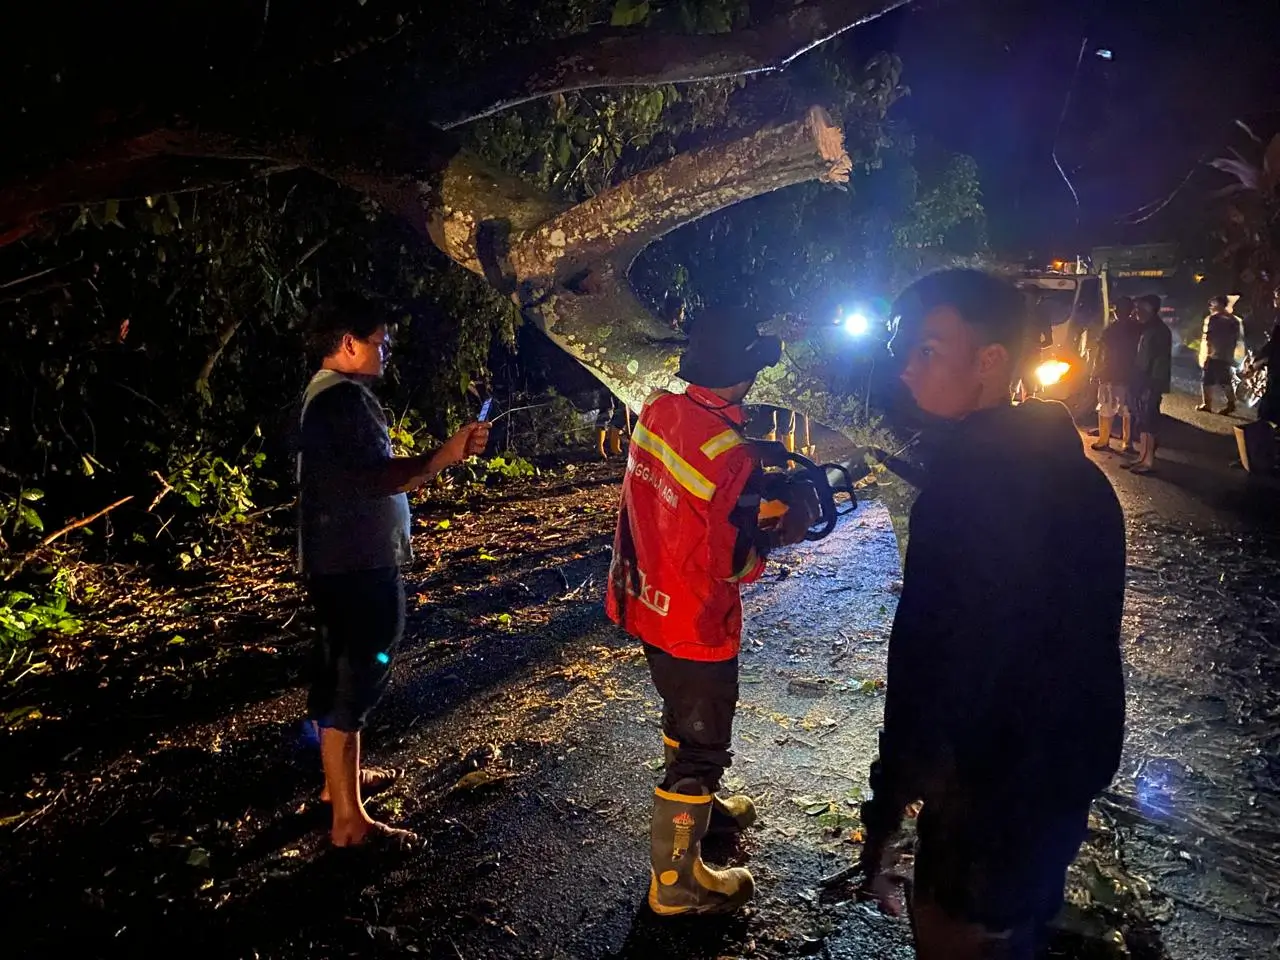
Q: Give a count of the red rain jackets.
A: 1